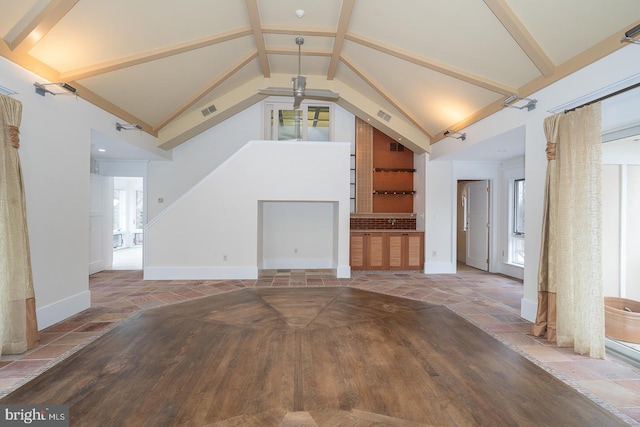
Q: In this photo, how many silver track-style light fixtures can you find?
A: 5